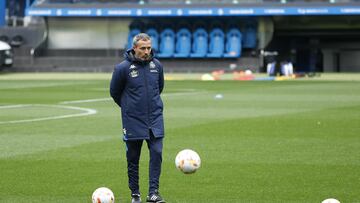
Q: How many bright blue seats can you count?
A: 7